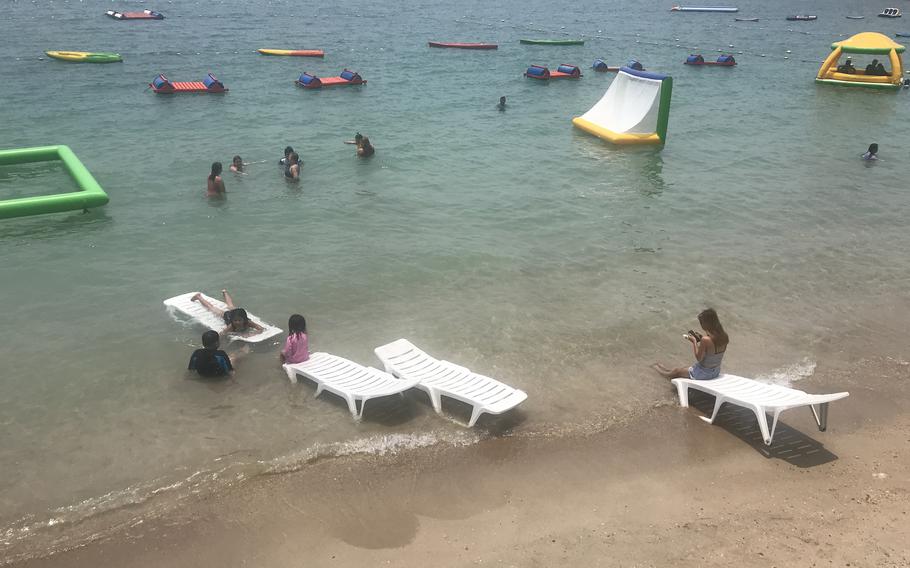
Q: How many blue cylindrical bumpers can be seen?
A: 10